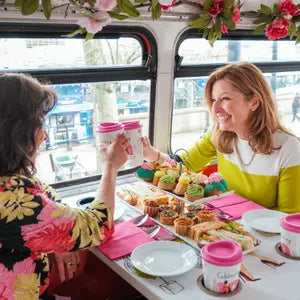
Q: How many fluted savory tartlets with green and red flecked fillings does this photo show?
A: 4